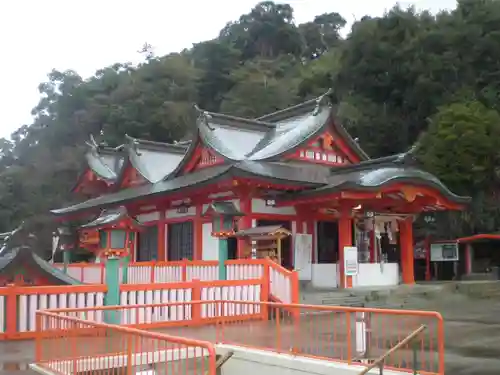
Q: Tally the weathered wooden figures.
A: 0